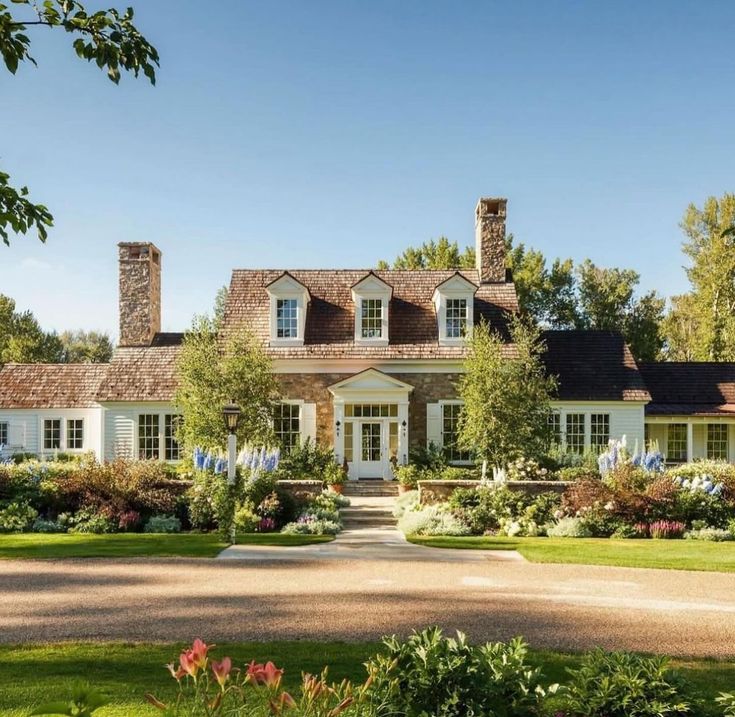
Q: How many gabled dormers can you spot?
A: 3